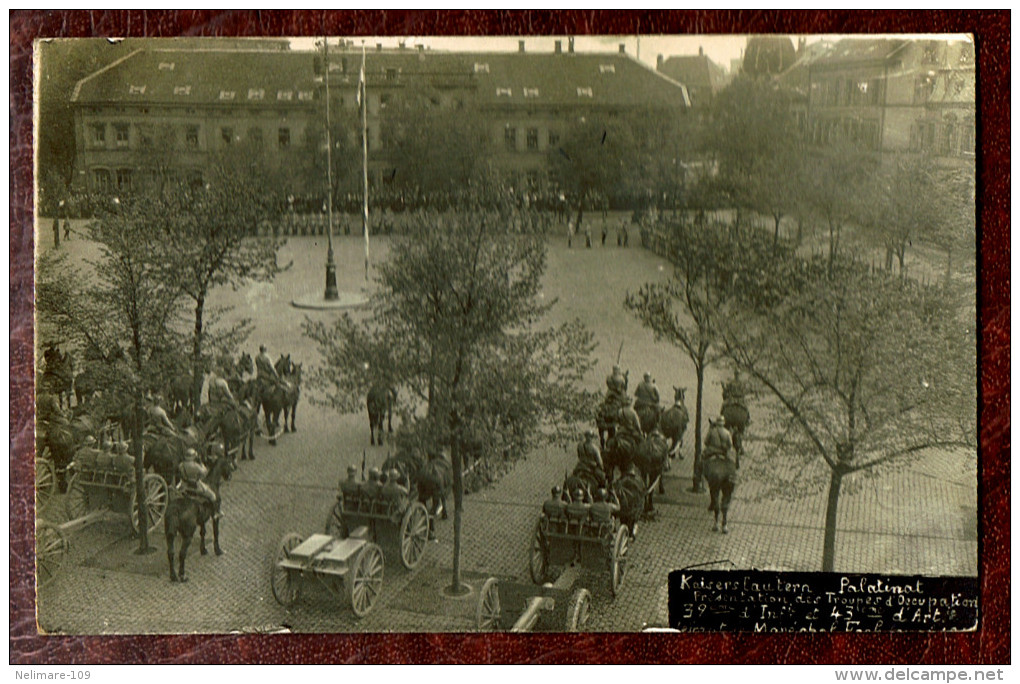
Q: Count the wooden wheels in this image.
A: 12